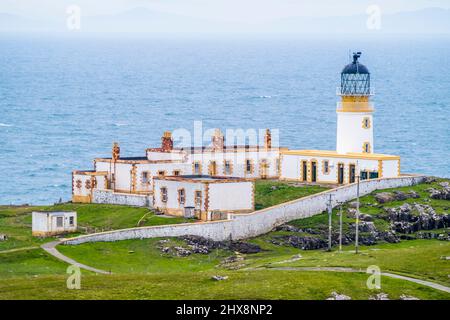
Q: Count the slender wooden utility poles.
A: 3